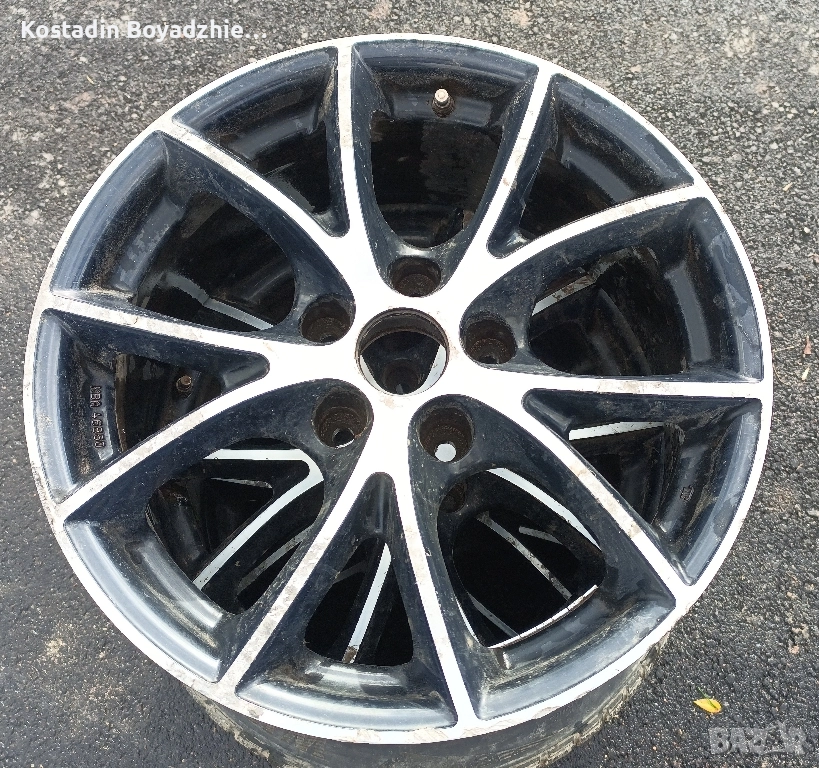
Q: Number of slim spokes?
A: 10